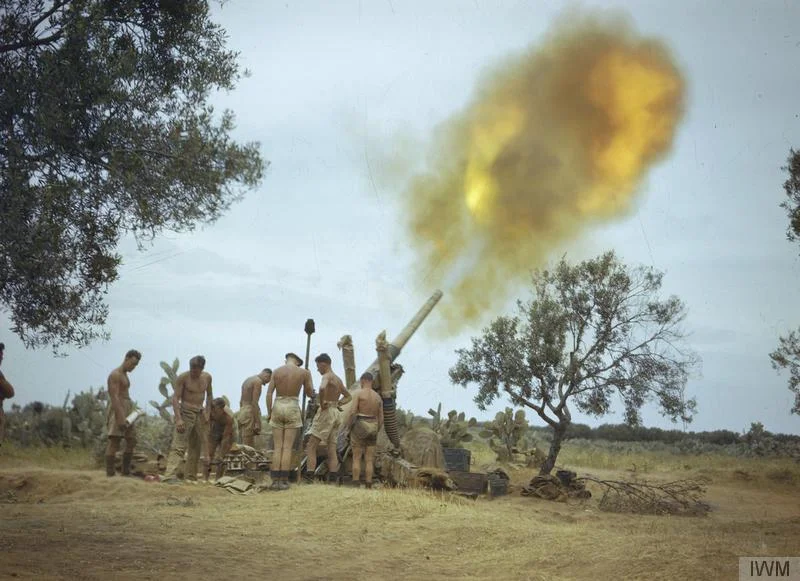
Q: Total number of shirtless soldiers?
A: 8